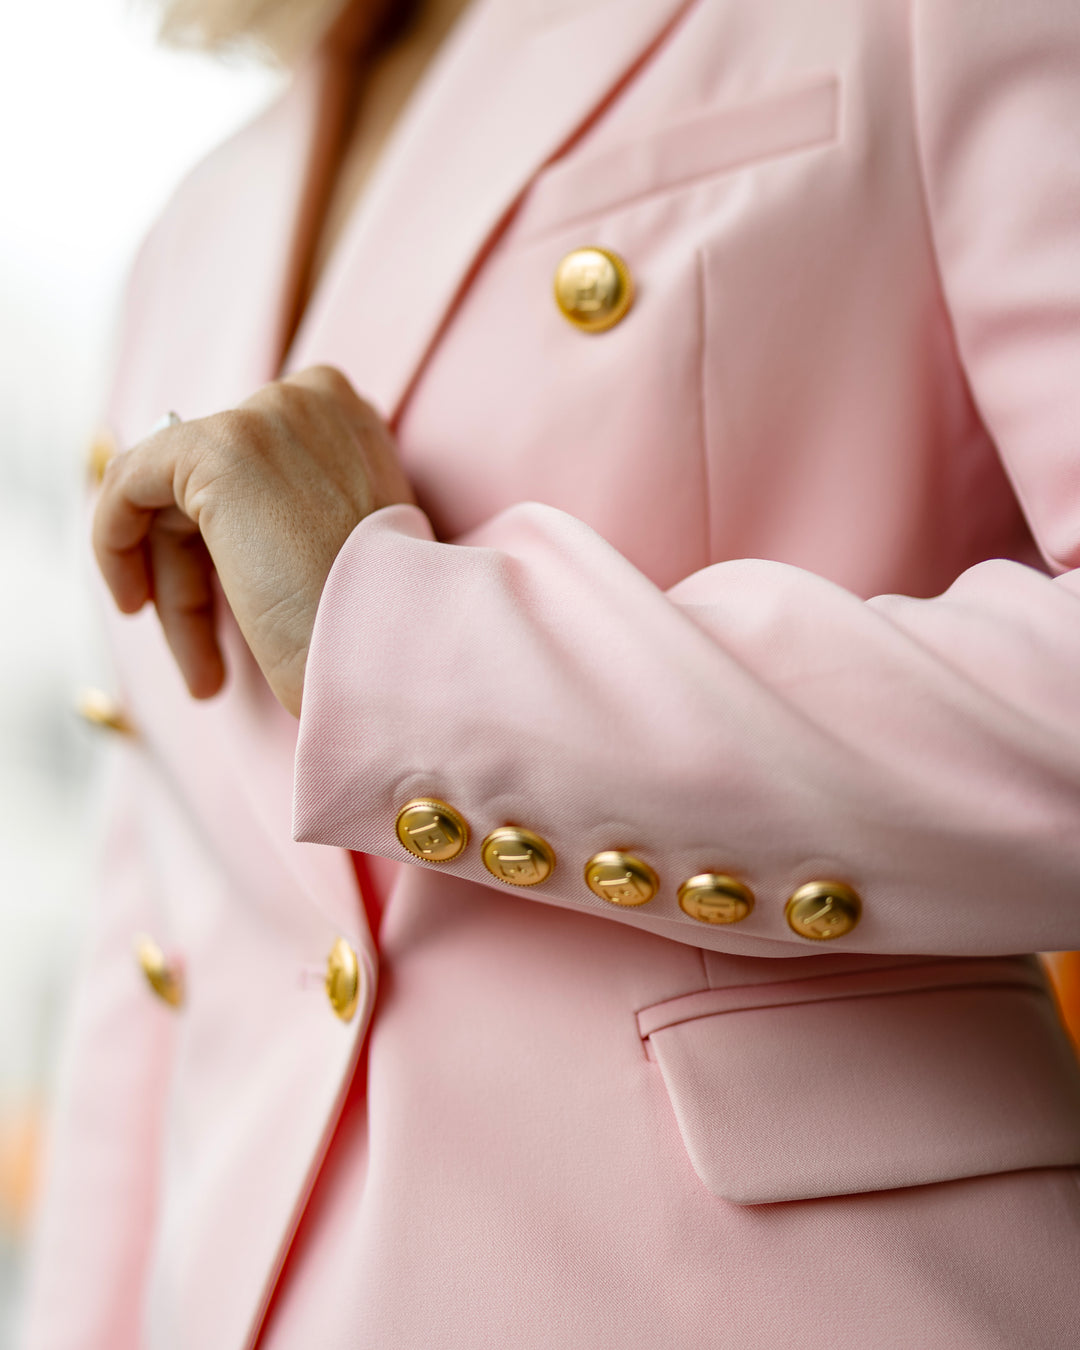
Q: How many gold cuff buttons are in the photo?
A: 5